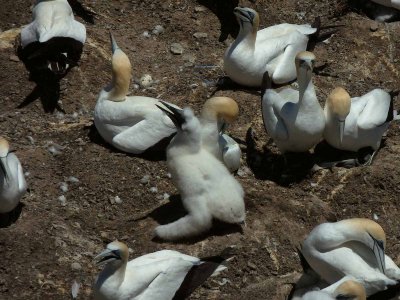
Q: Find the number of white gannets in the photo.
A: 12